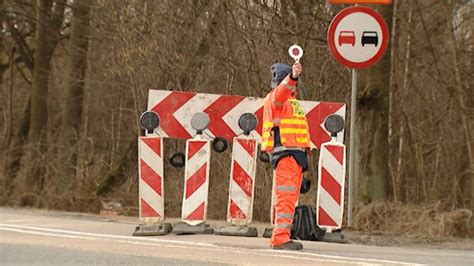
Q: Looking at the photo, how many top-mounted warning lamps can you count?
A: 4